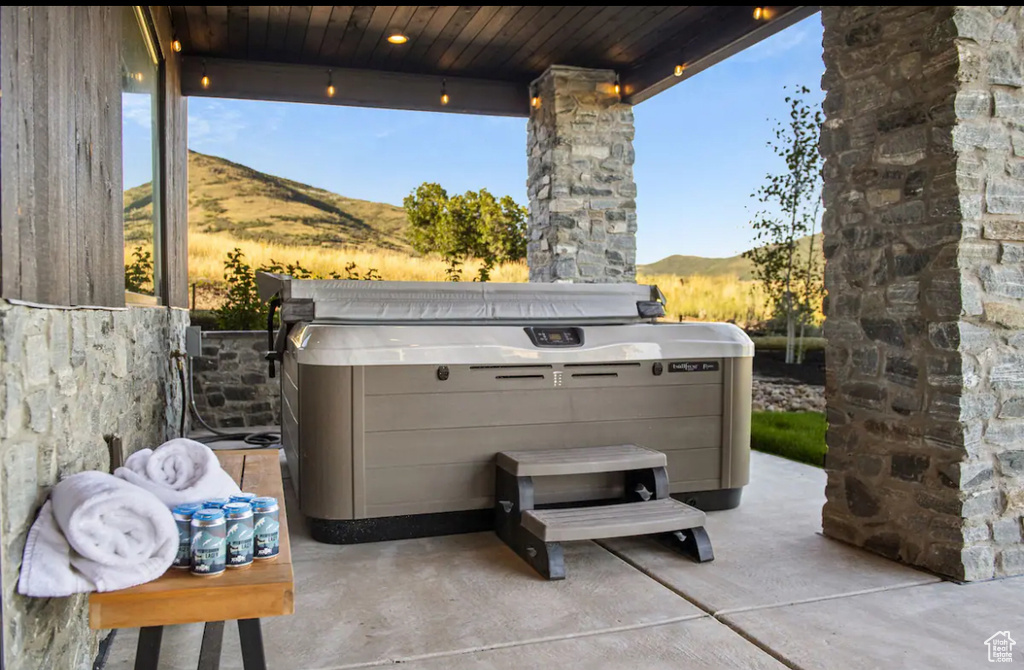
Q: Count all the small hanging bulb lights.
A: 8